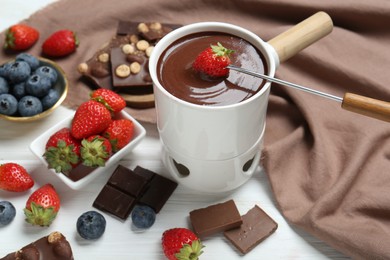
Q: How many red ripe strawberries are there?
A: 11